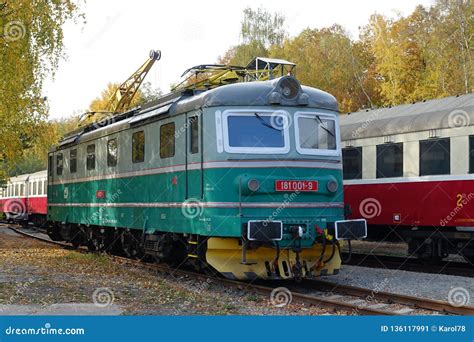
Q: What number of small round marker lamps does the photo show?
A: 2